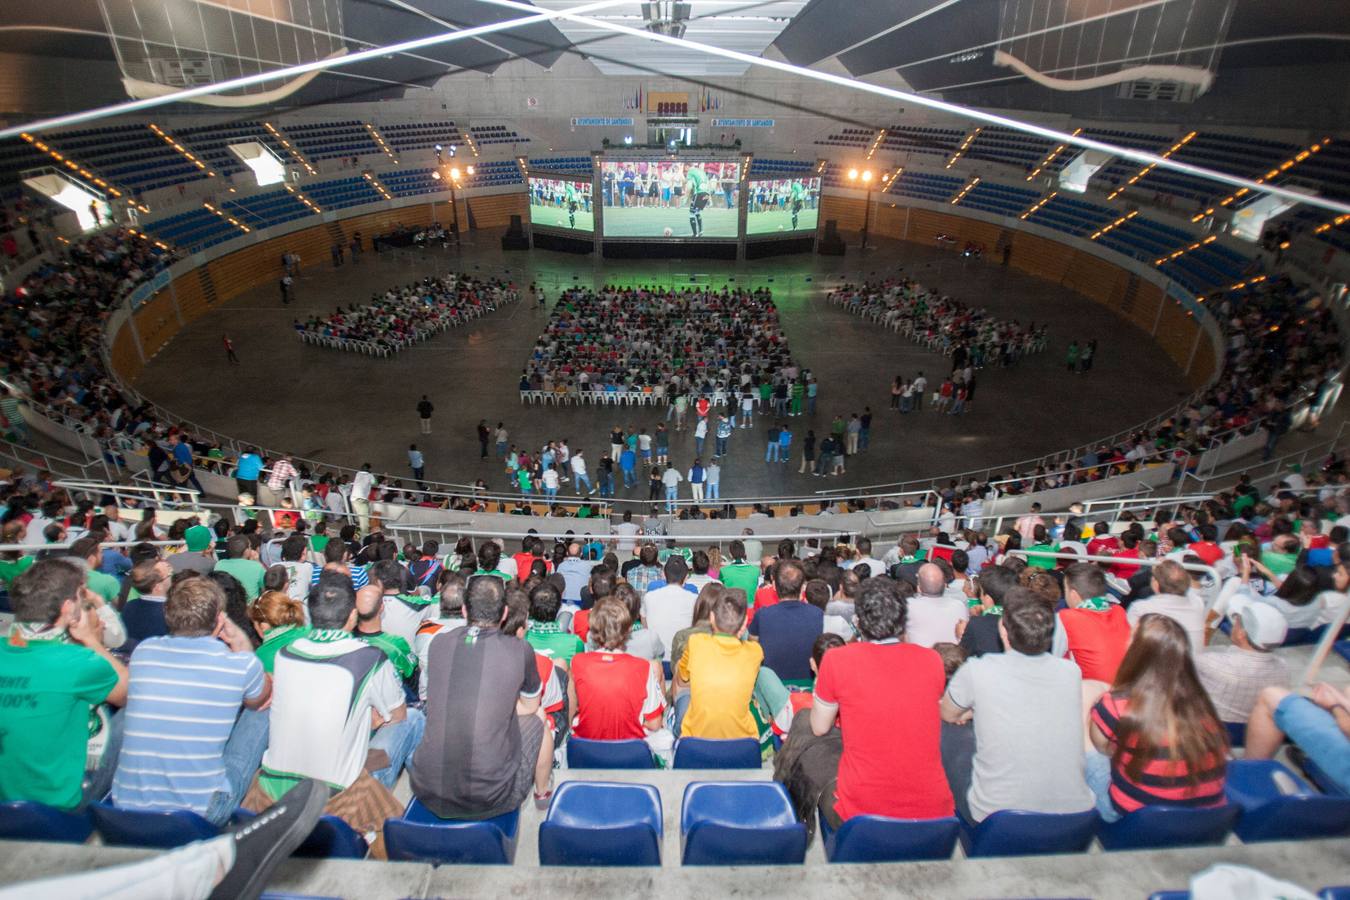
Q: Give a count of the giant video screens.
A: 3